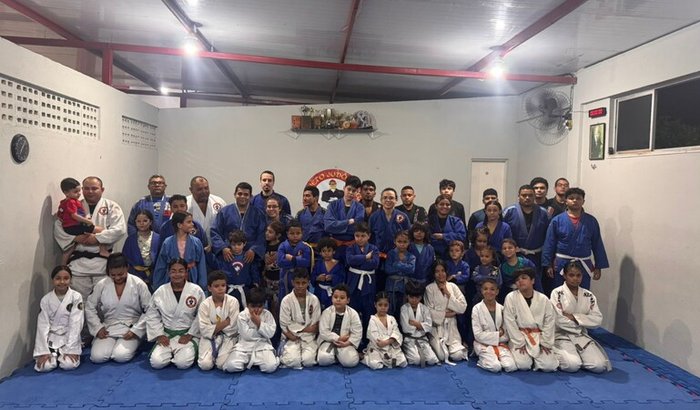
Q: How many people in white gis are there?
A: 15